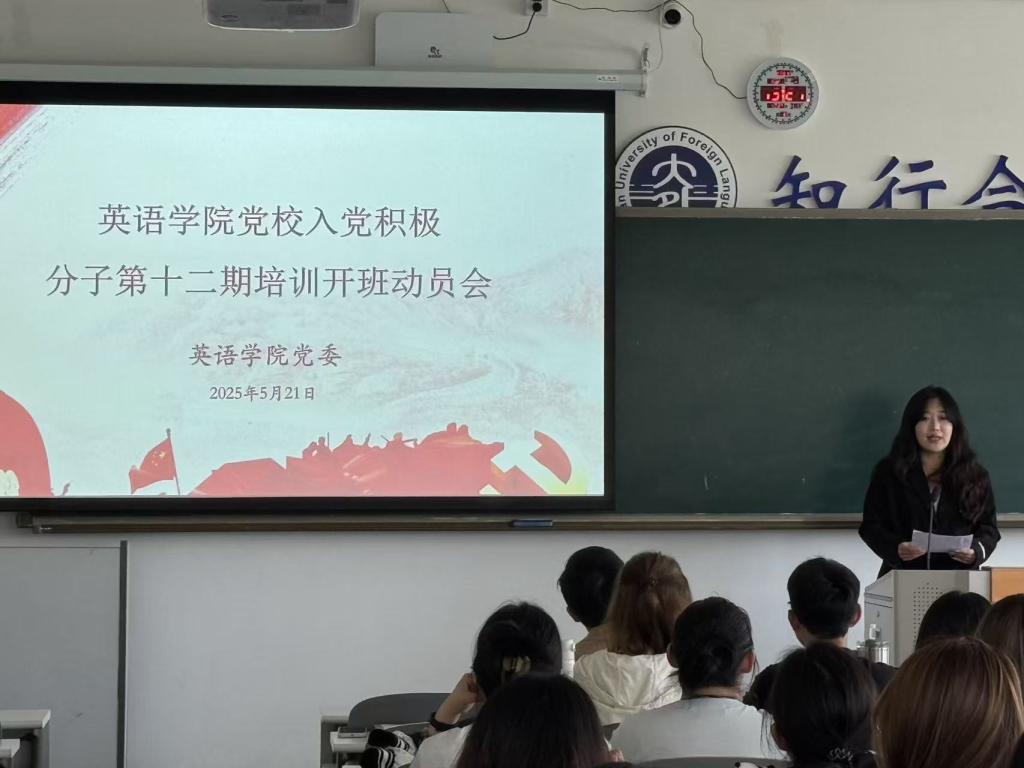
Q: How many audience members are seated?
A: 10